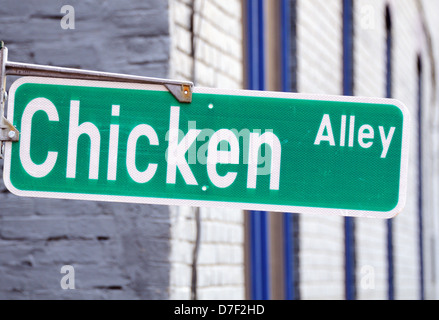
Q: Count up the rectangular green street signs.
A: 1